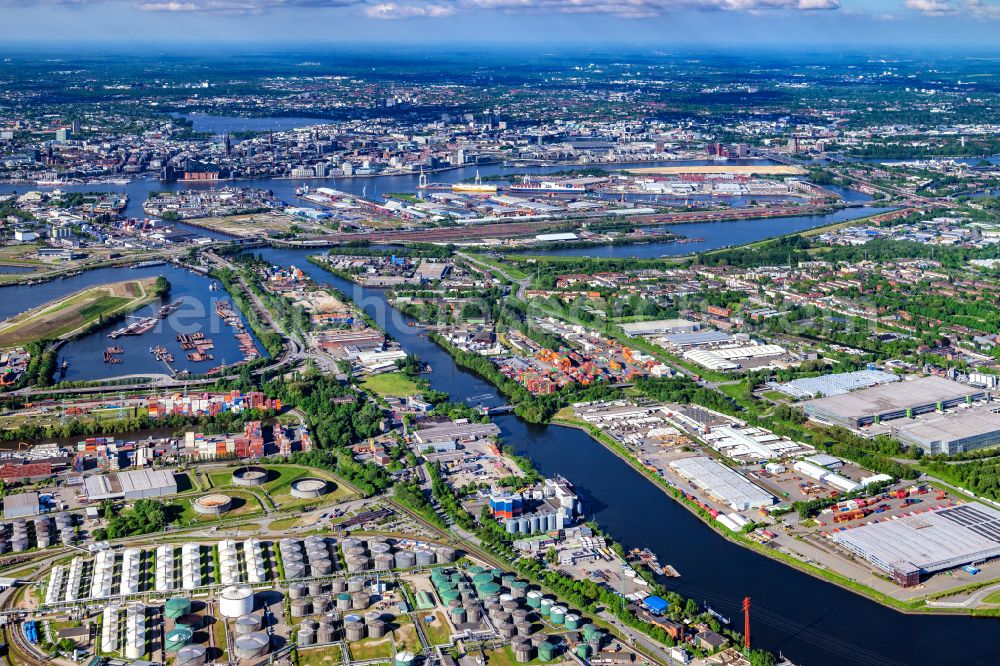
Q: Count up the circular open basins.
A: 3